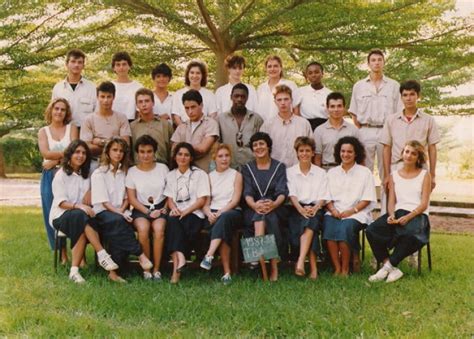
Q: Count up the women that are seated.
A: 9